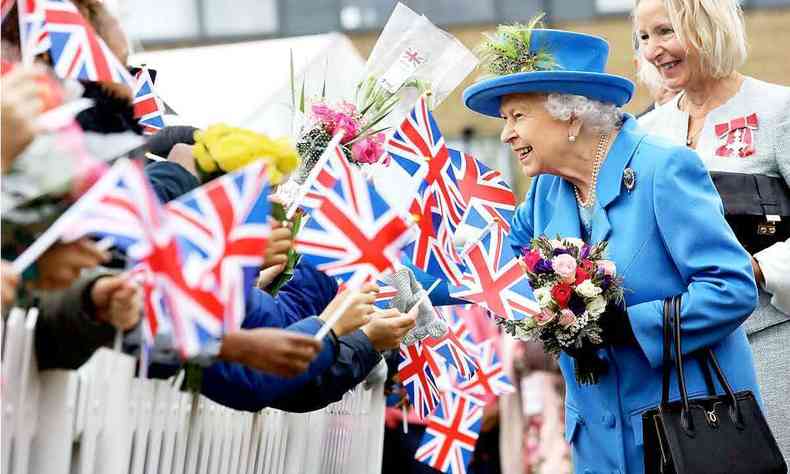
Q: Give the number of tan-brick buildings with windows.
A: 1